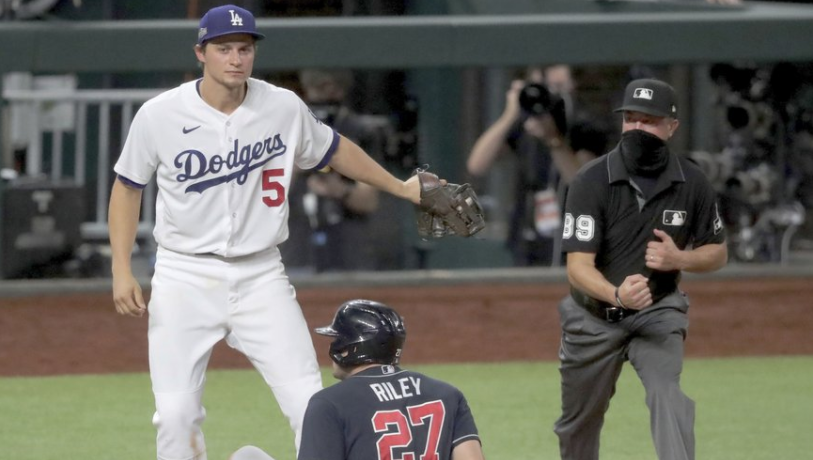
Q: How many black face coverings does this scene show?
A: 1